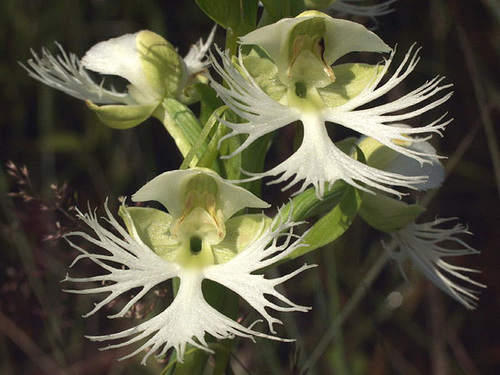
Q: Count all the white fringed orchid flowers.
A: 4